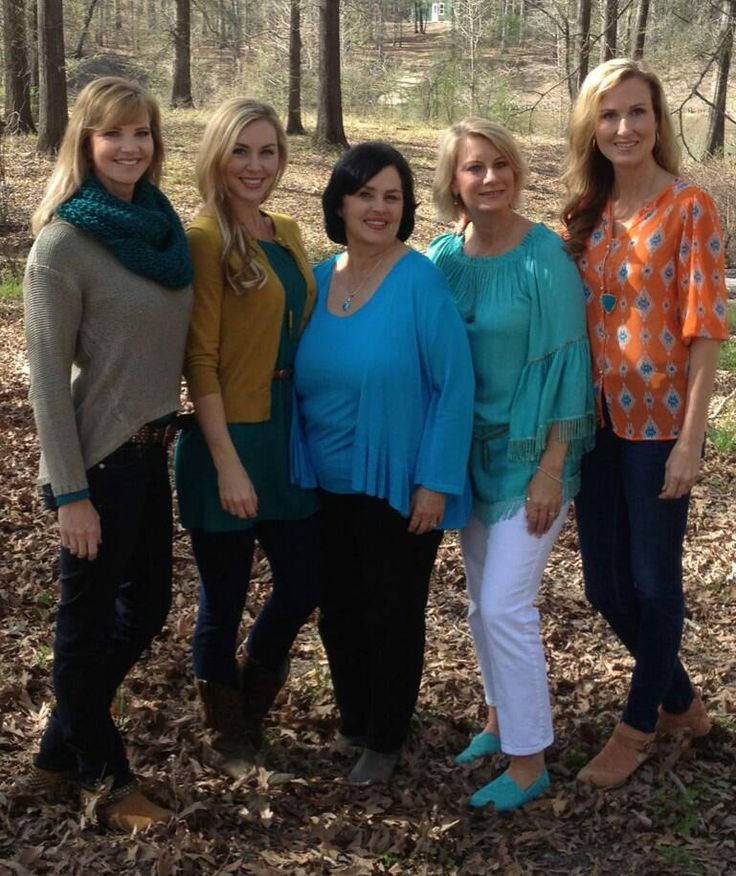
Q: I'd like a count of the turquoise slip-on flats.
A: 2